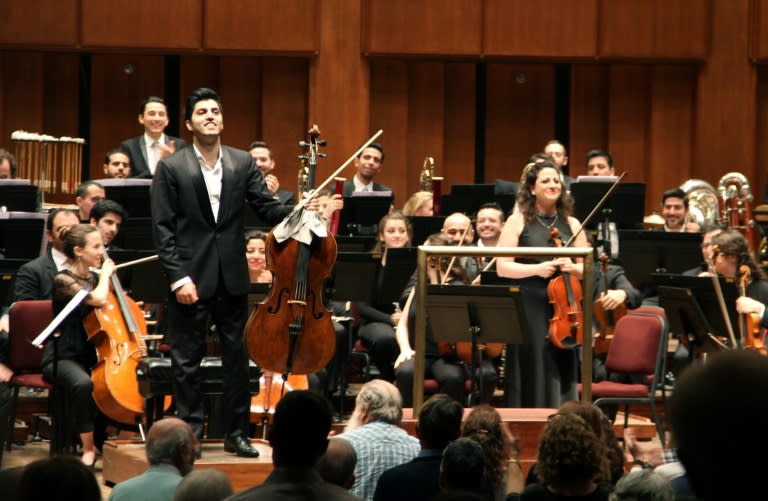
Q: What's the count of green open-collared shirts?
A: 0